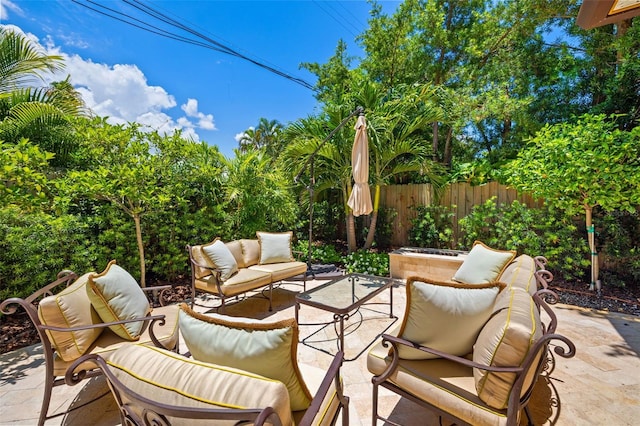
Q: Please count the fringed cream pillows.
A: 6